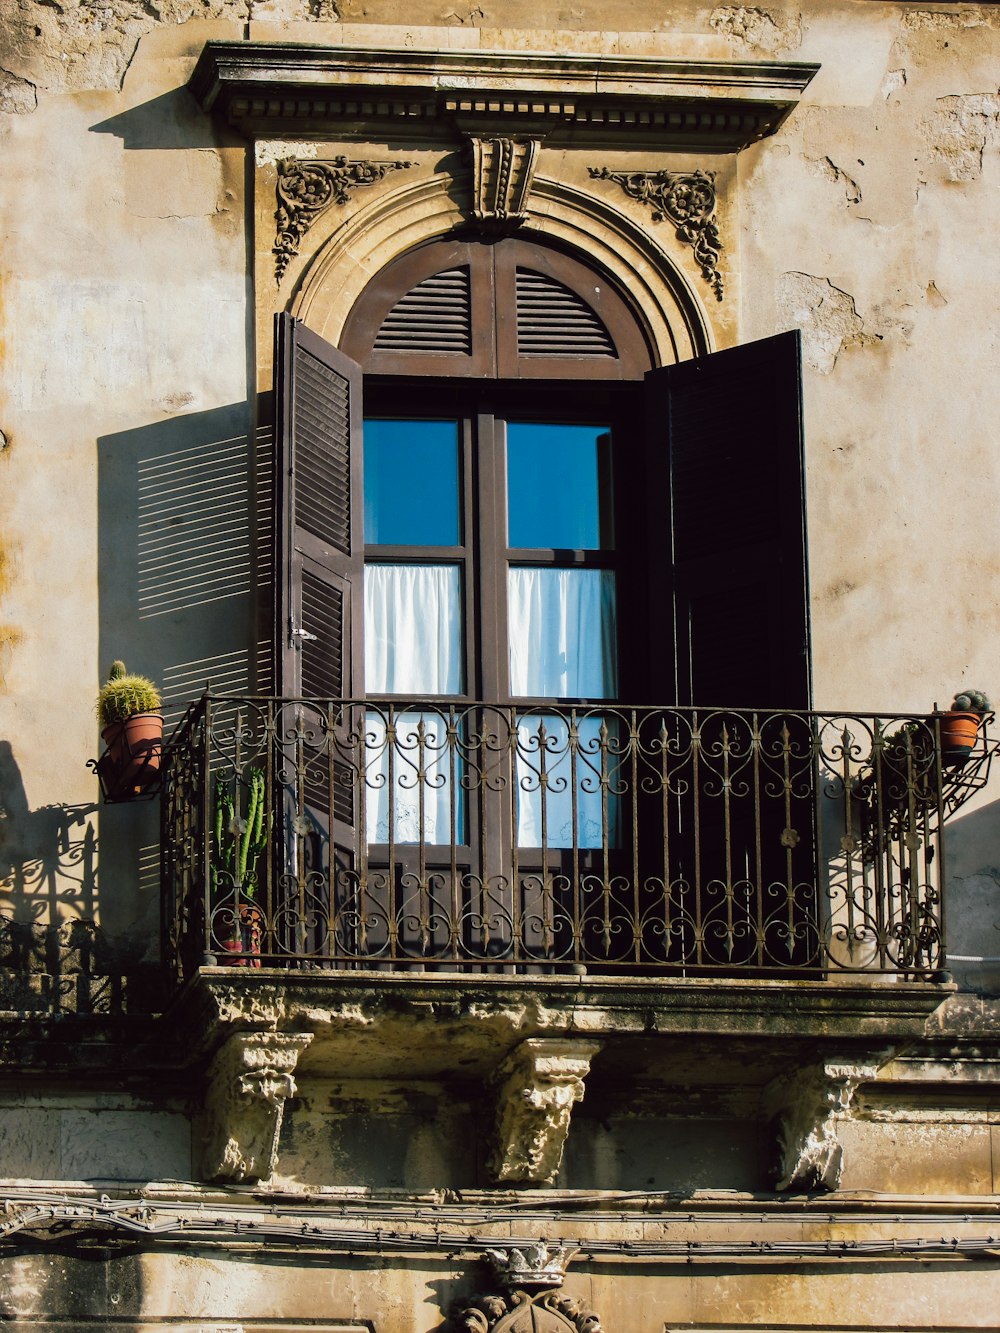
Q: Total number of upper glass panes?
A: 2